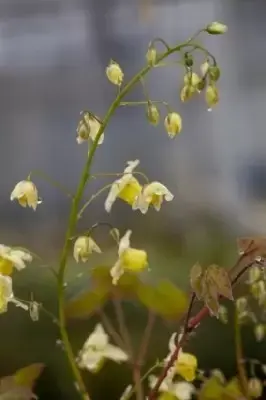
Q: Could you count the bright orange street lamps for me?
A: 0